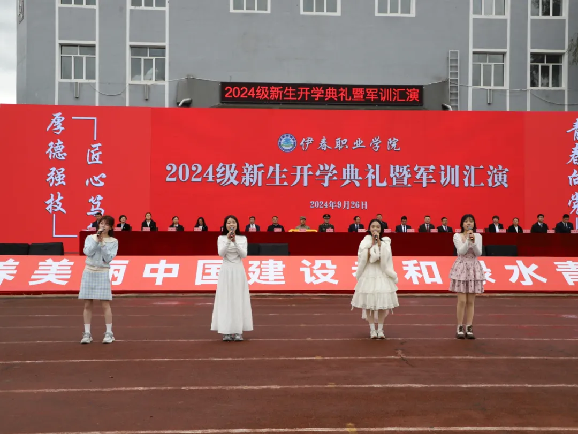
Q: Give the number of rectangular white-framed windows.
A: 11